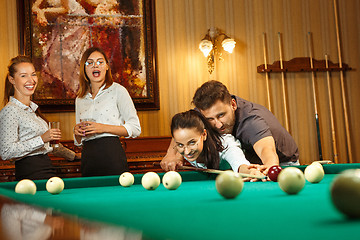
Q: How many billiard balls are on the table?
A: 11